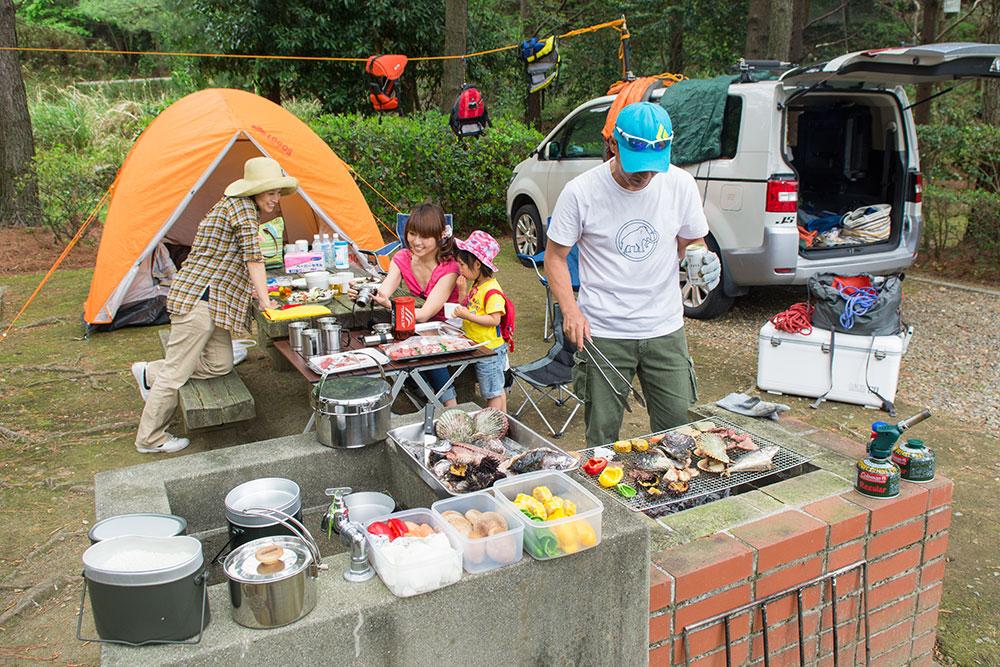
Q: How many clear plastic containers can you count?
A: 3